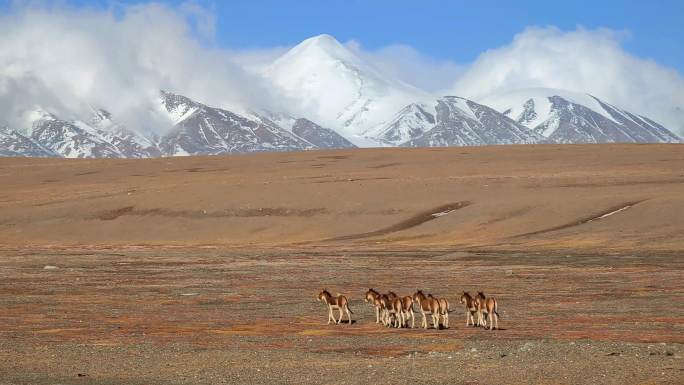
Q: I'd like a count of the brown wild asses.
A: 8